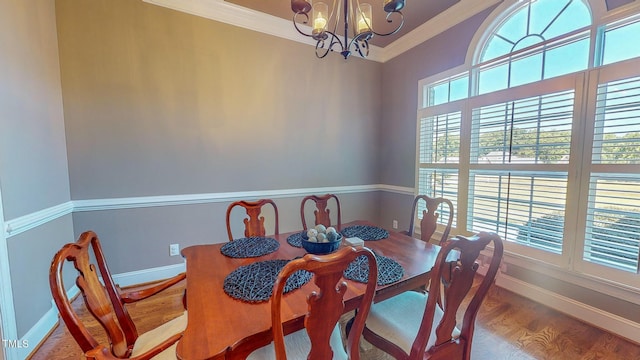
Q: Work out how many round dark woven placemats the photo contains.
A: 5